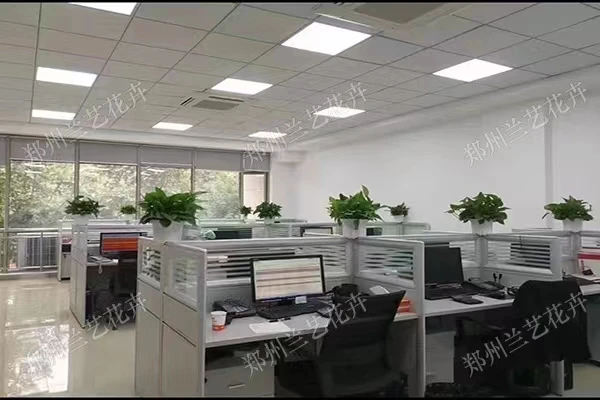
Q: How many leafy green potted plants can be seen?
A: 9